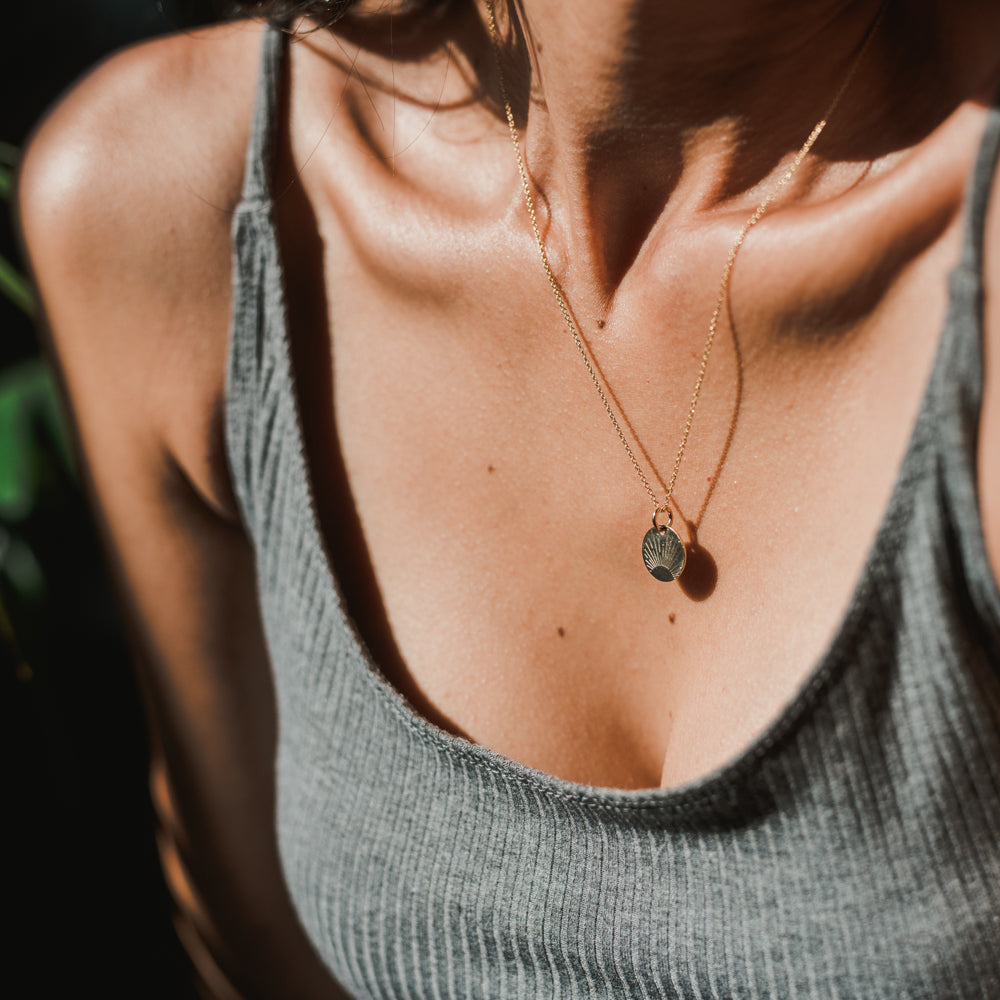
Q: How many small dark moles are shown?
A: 4